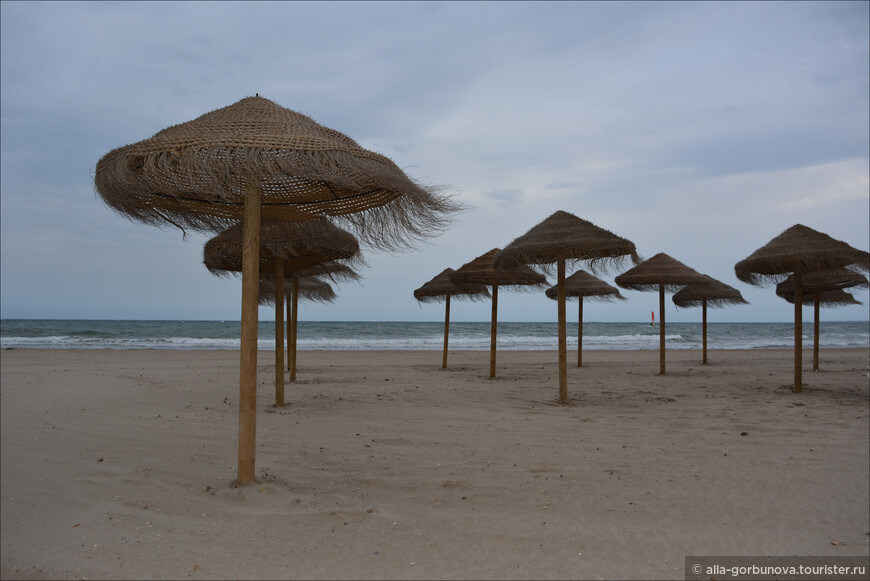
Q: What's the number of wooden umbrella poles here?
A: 12